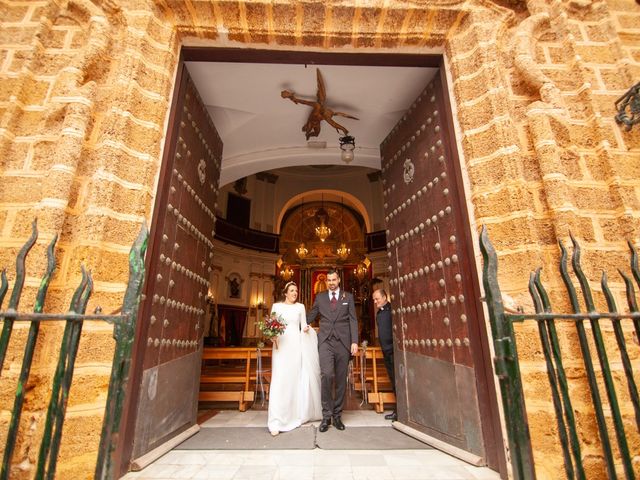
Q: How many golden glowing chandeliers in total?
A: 5